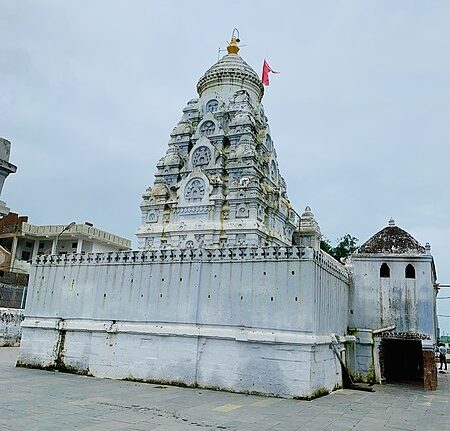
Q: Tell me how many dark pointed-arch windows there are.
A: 2